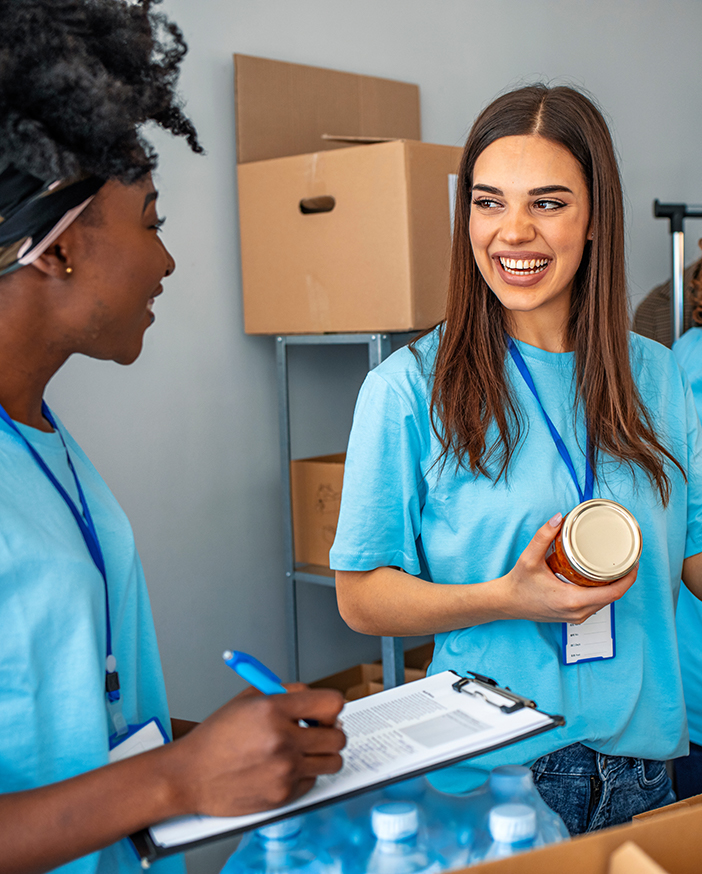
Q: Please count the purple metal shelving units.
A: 0